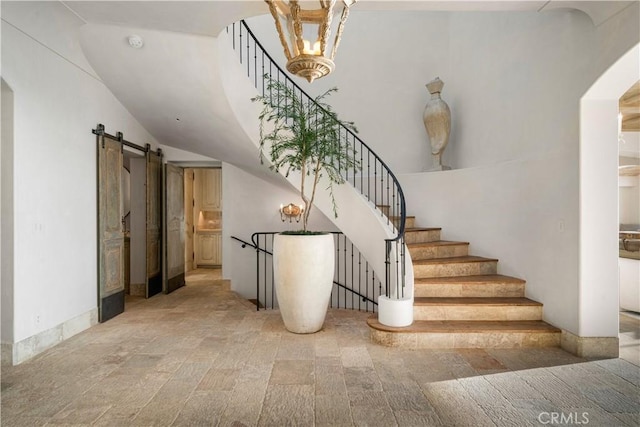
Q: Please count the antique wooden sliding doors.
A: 2